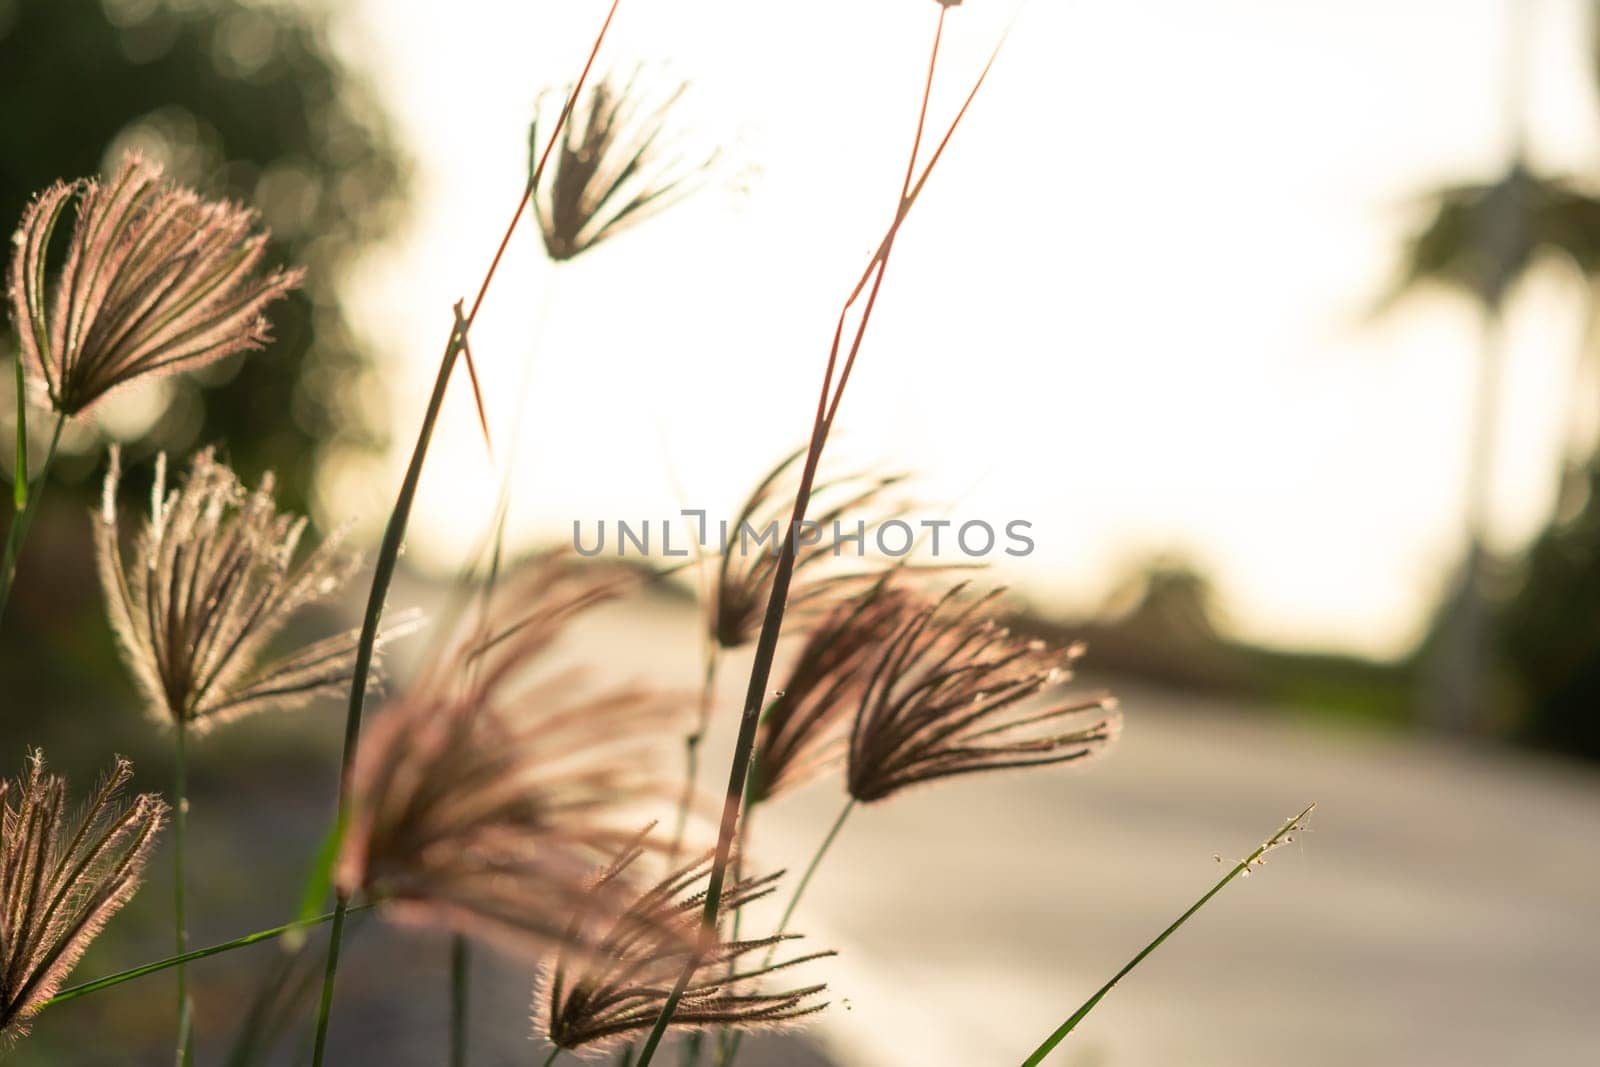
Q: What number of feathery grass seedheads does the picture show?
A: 9